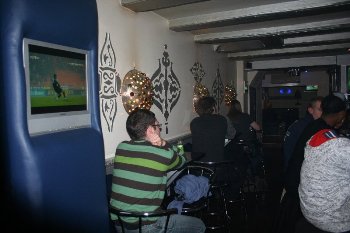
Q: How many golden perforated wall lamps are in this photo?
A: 3